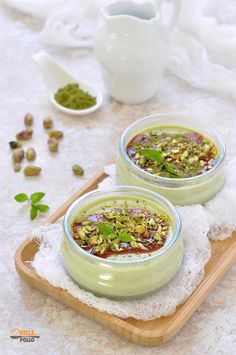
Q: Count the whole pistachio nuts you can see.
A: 11